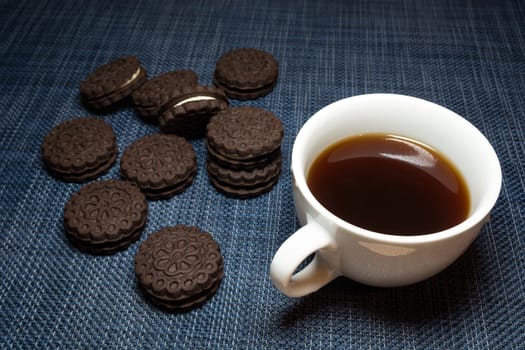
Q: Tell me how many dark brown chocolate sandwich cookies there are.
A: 10